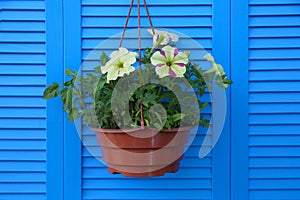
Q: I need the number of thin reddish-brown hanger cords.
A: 3